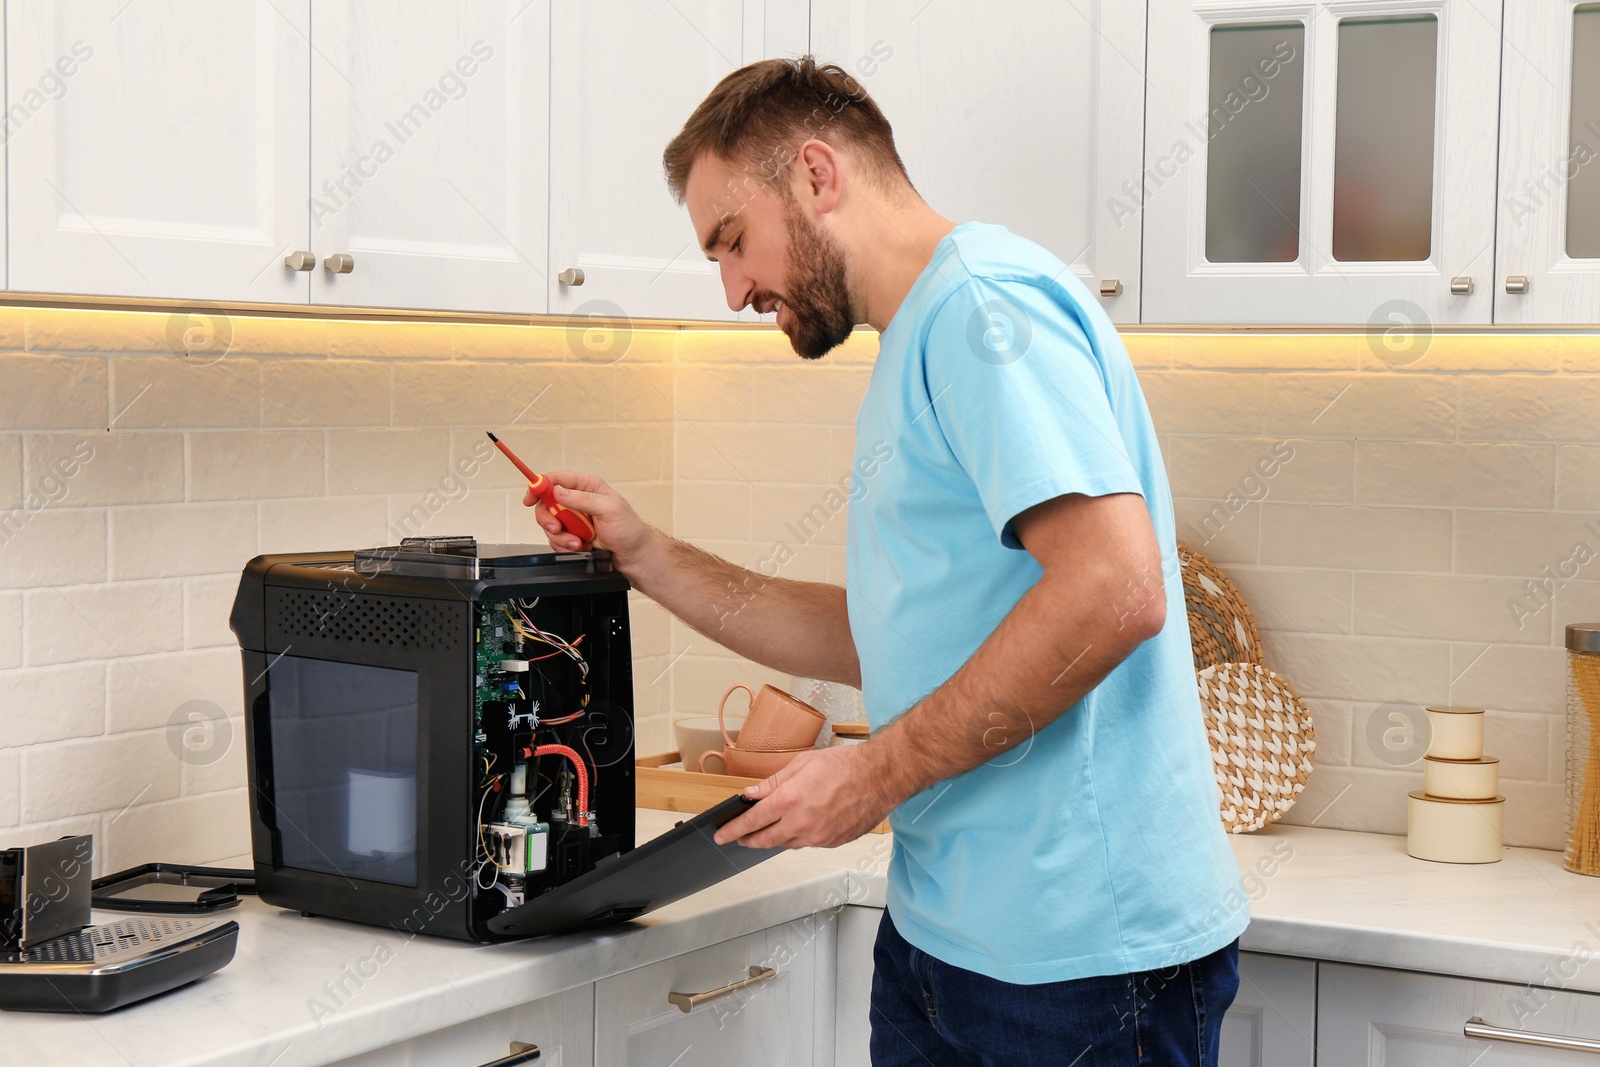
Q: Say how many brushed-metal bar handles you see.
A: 3